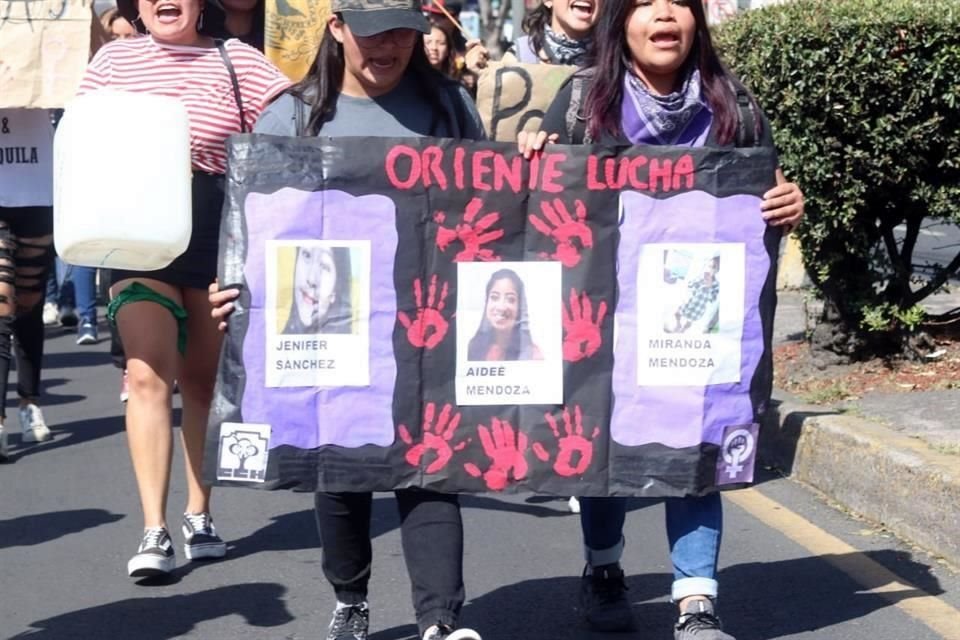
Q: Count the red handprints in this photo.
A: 7